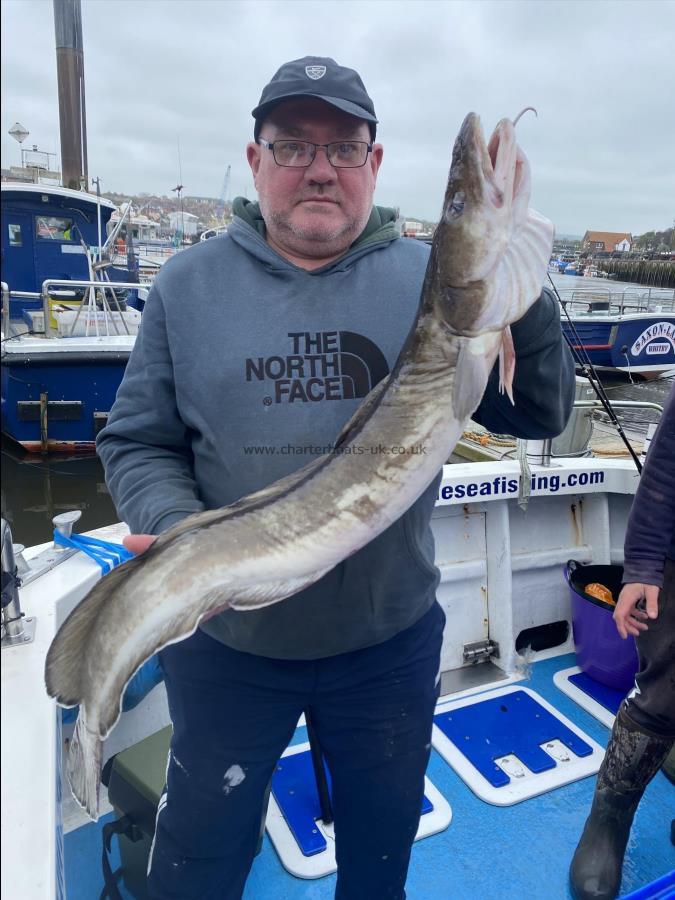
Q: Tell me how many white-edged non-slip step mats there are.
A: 3